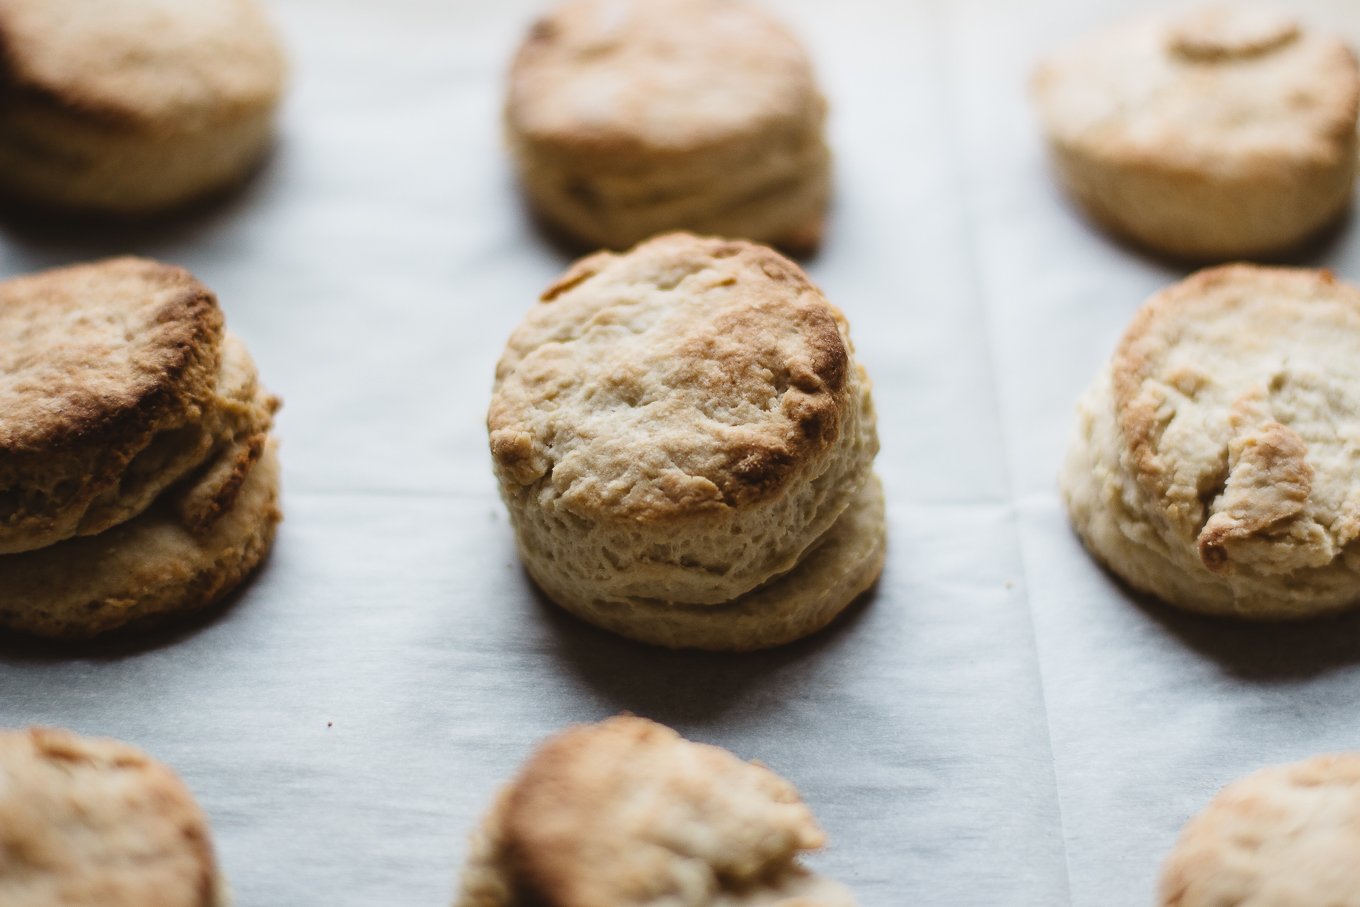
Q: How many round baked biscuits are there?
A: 9